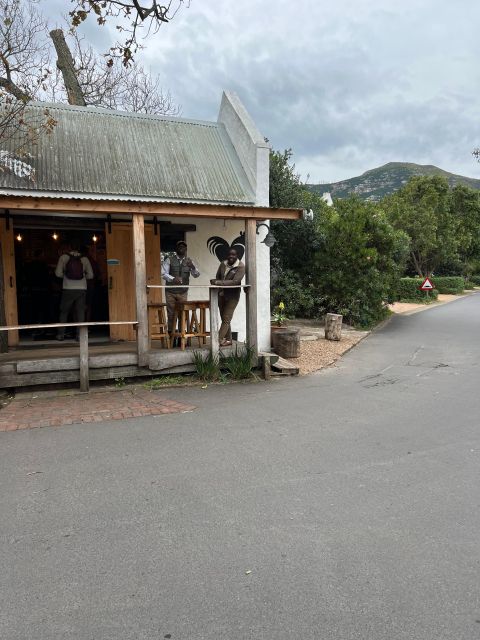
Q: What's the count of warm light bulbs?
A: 3